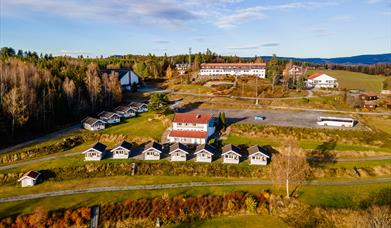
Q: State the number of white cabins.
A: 12